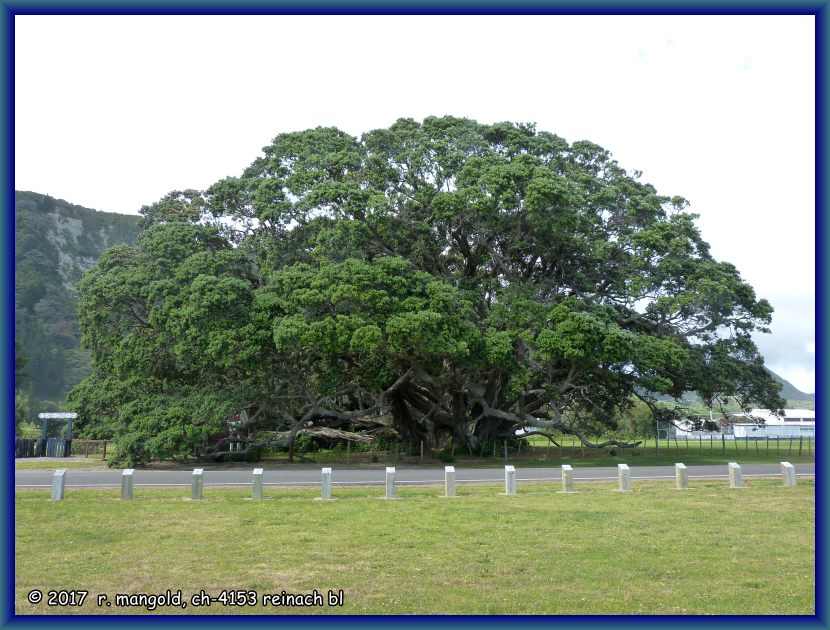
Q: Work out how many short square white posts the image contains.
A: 13